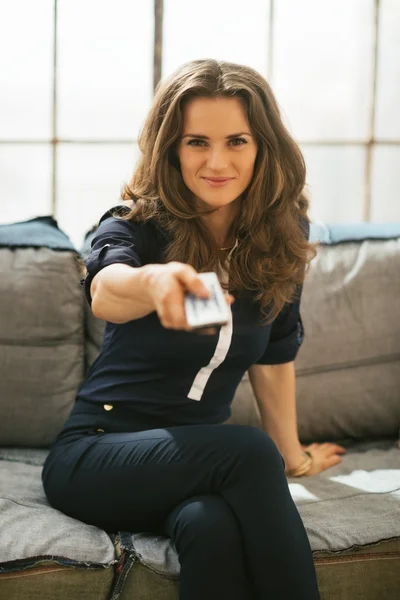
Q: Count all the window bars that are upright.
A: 4